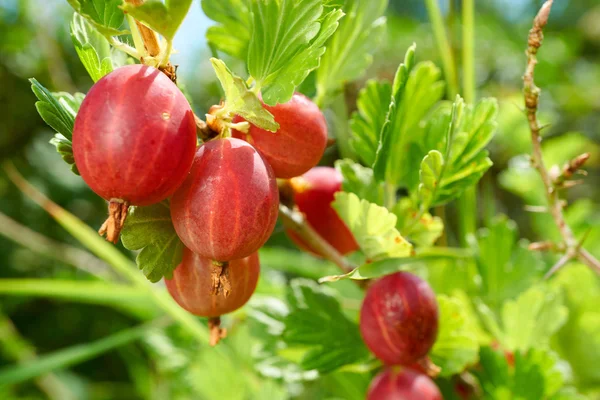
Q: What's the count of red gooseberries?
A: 7